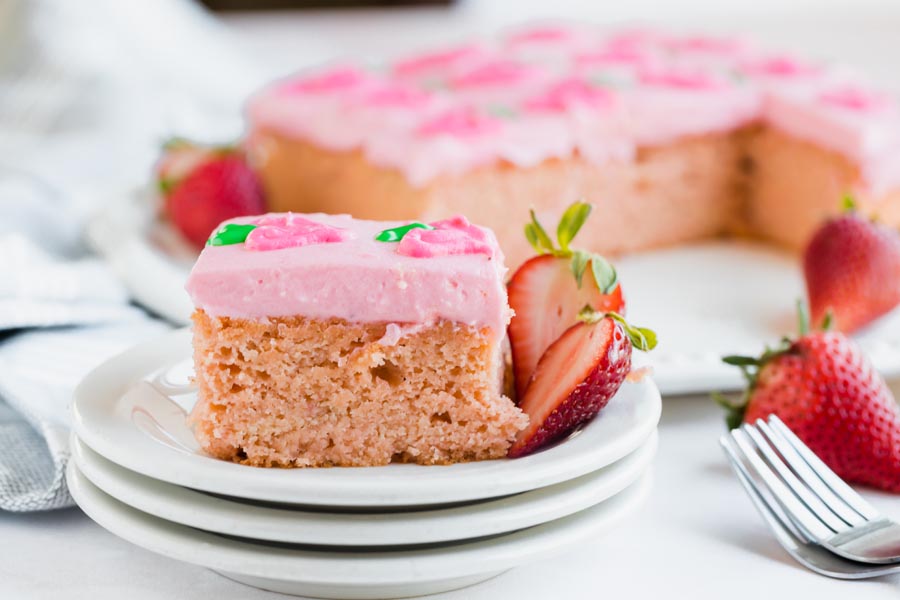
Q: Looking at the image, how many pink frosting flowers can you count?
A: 15